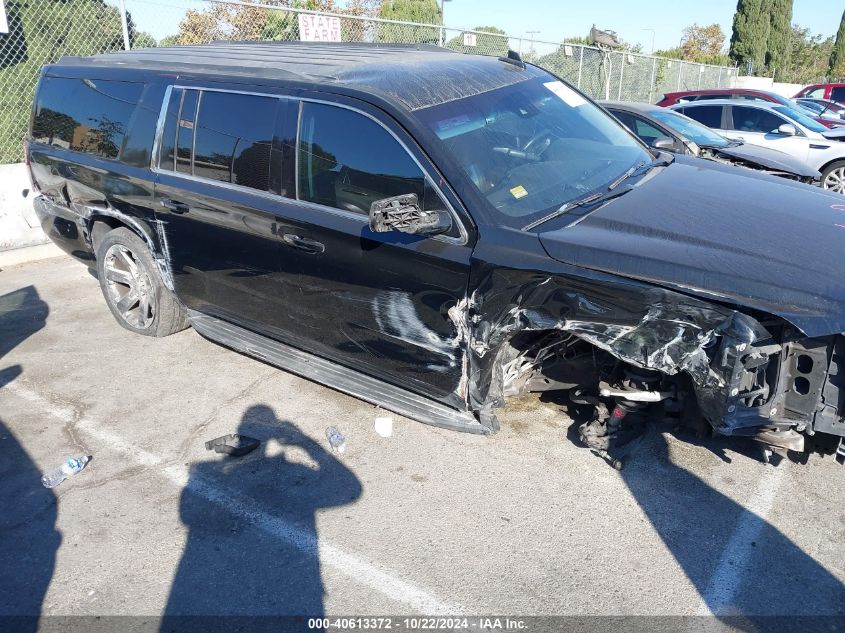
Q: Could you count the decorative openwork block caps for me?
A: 0